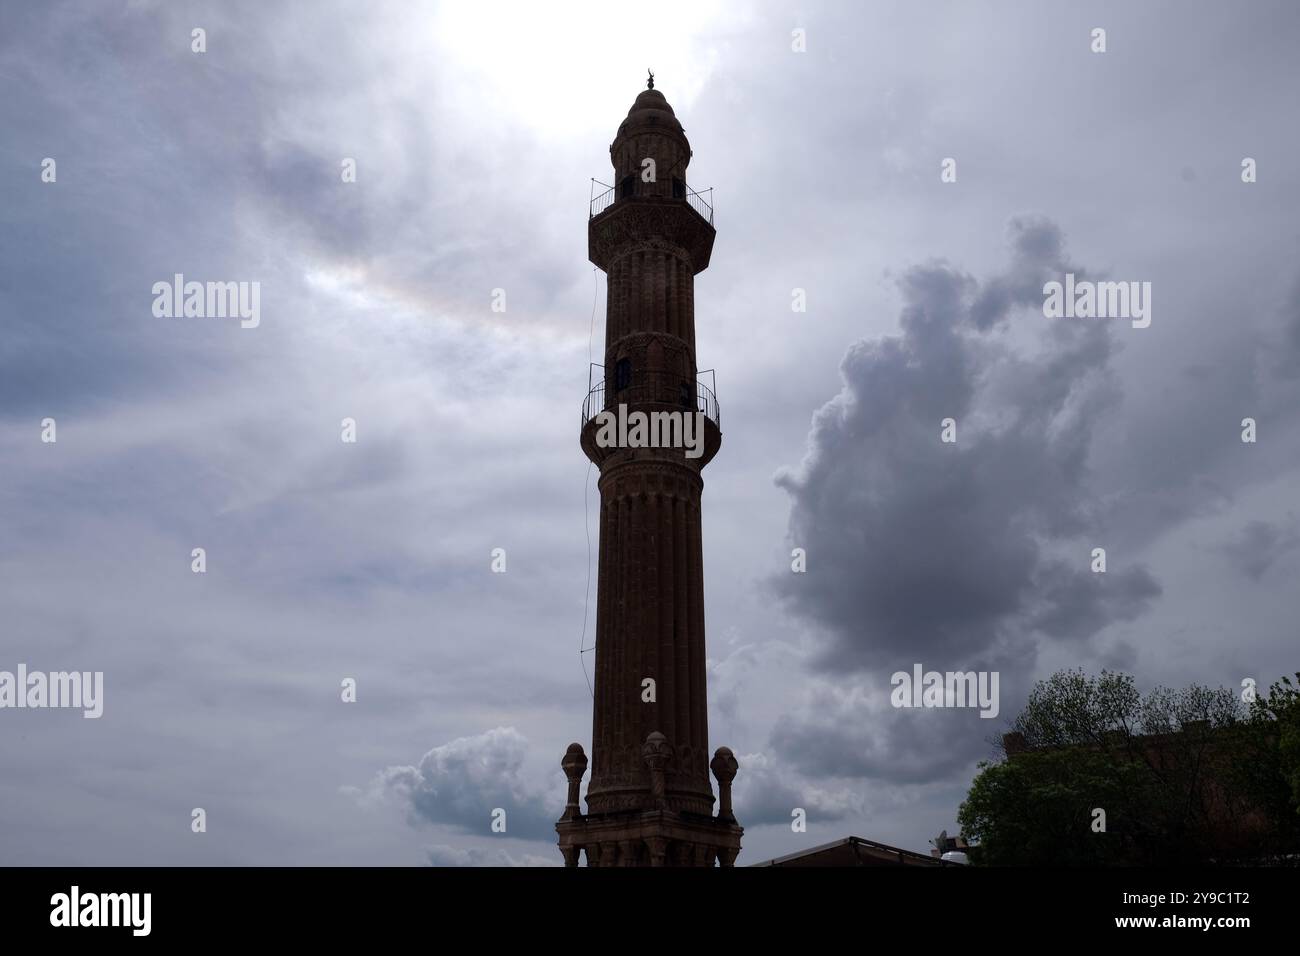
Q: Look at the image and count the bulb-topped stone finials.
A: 3